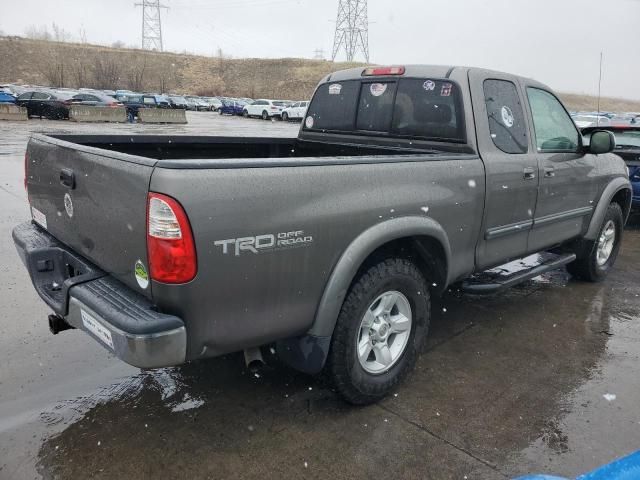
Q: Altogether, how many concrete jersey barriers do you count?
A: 3